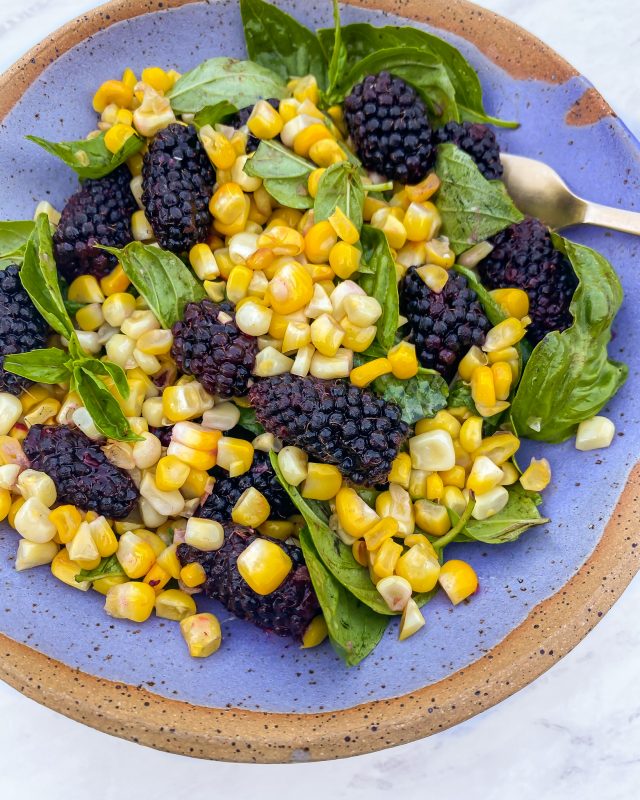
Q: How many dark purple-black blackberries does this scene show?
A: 13